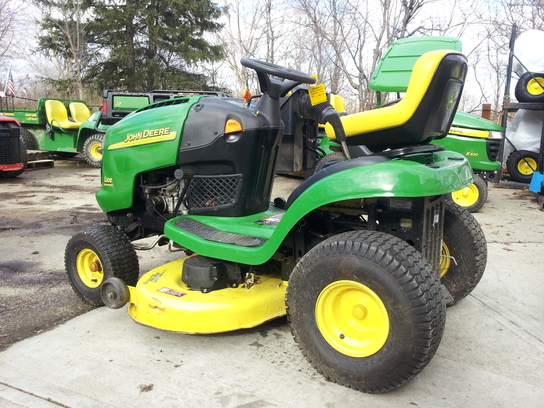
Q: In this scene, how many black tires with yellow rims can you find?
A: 7